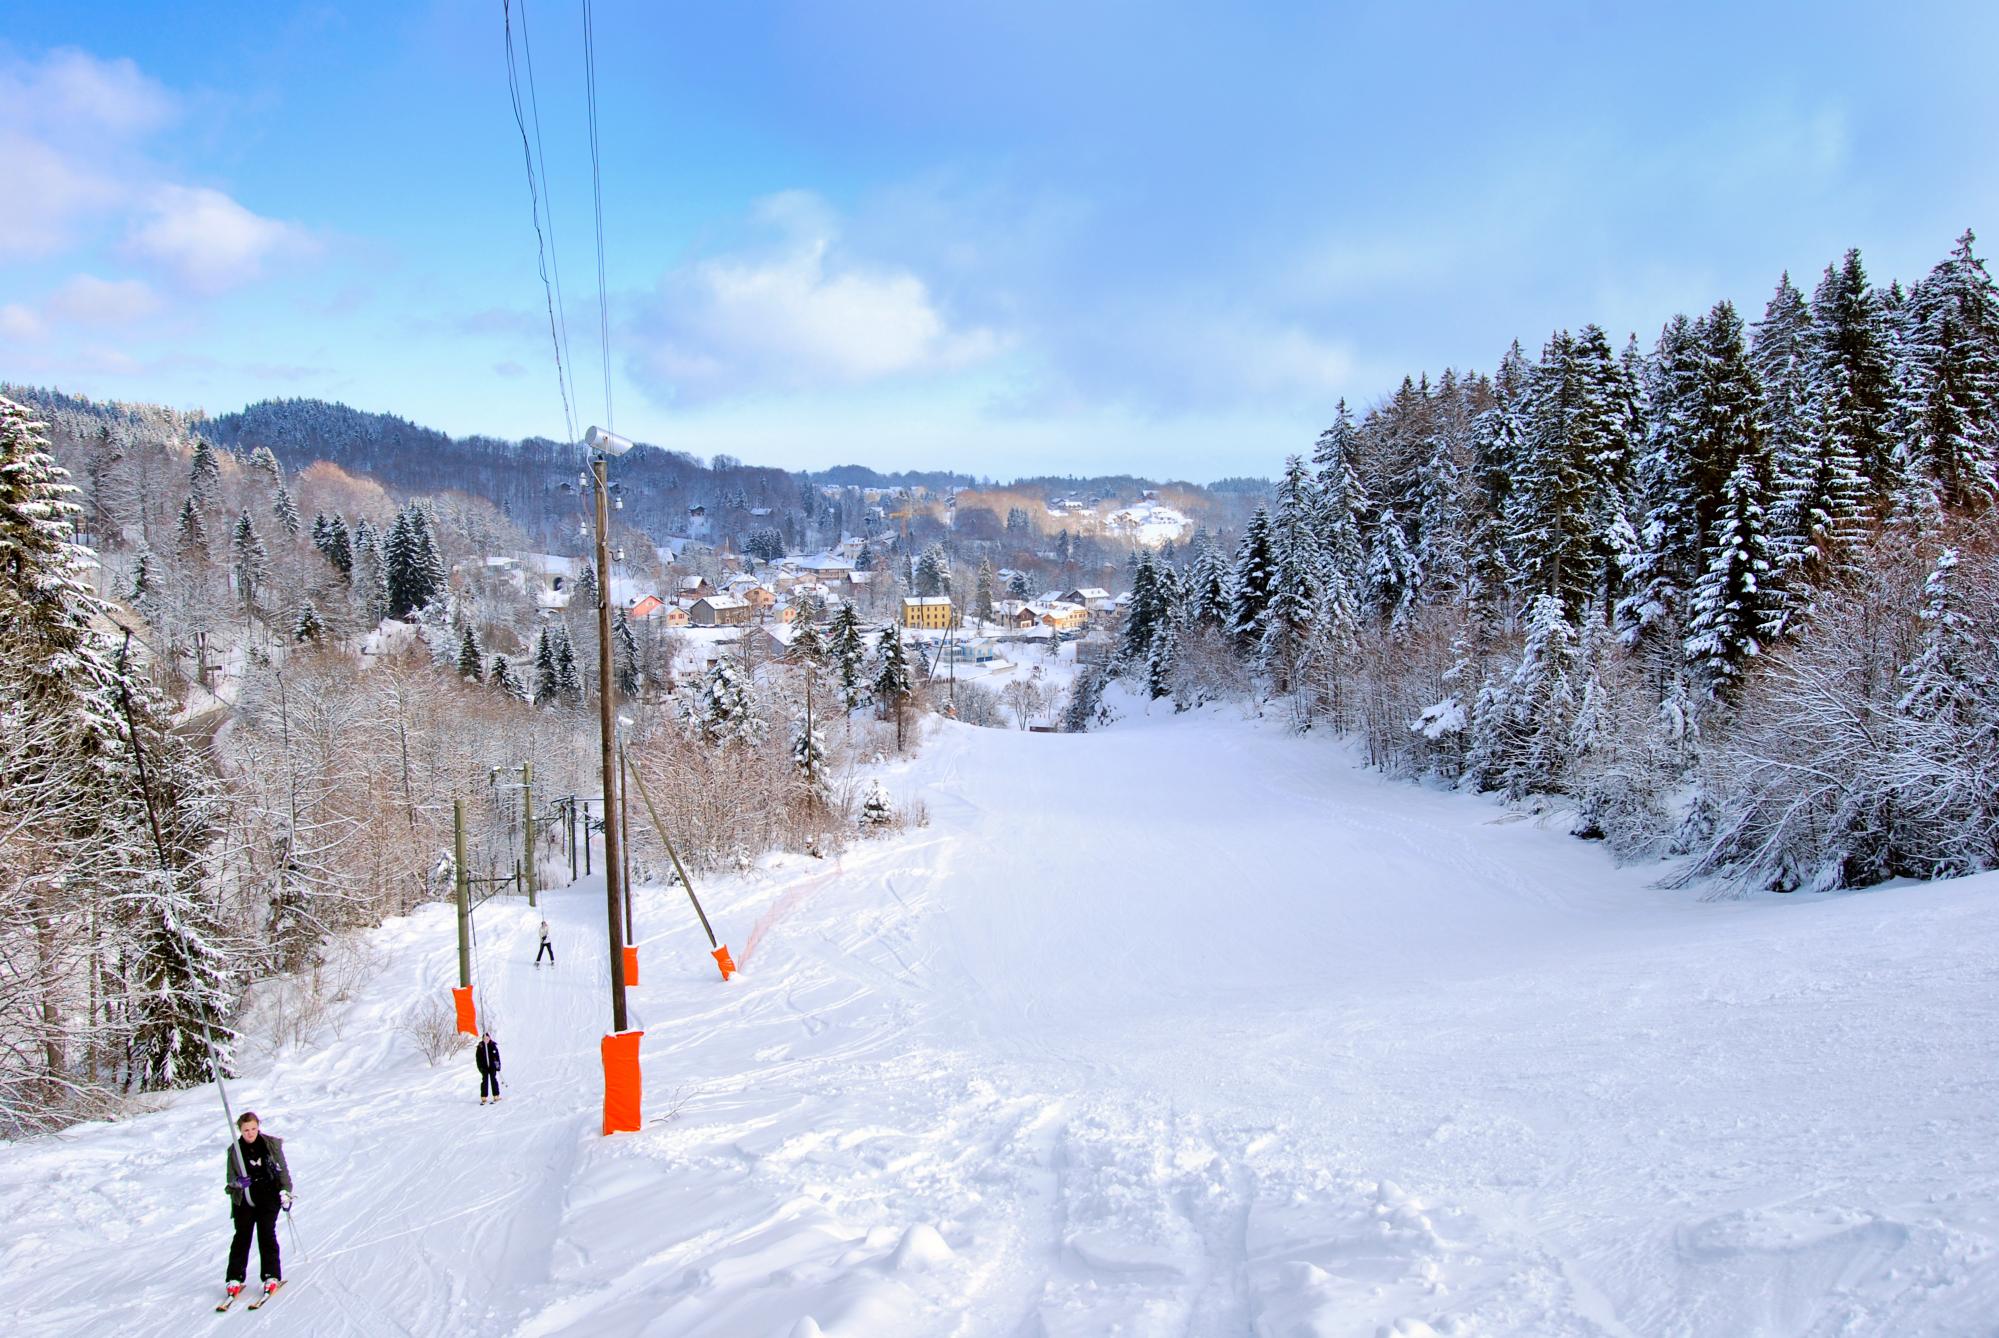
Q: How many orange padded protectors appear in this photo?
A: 4